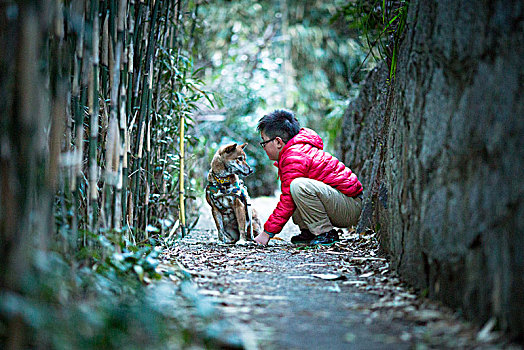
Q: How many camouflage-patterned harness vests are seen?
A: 1